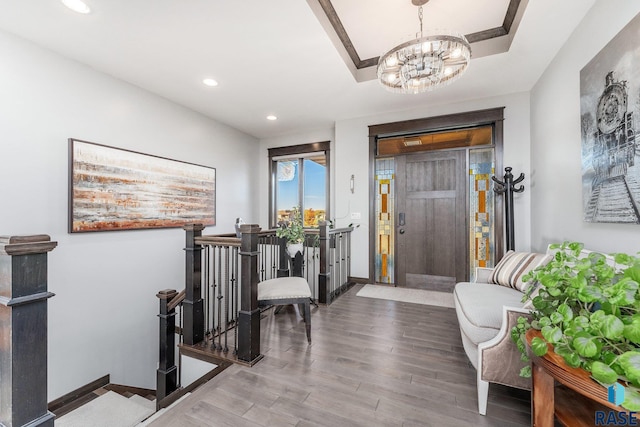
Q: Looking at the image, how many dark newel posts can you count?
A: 6